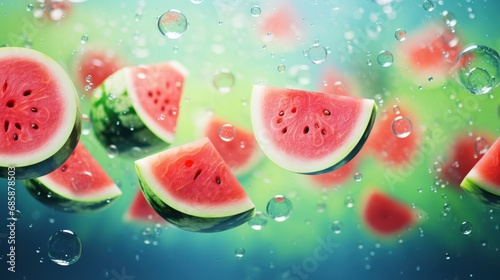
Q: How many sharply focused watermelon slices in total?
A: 6